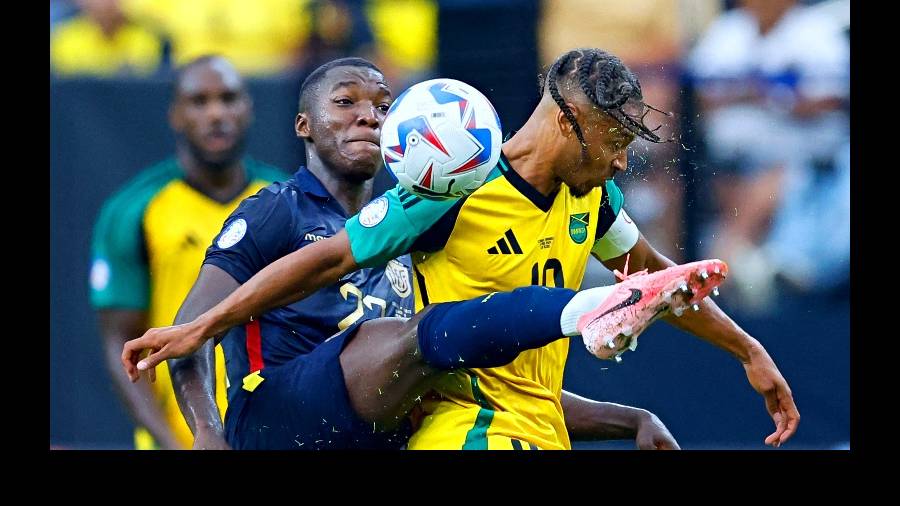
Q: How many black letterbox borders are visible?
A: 3